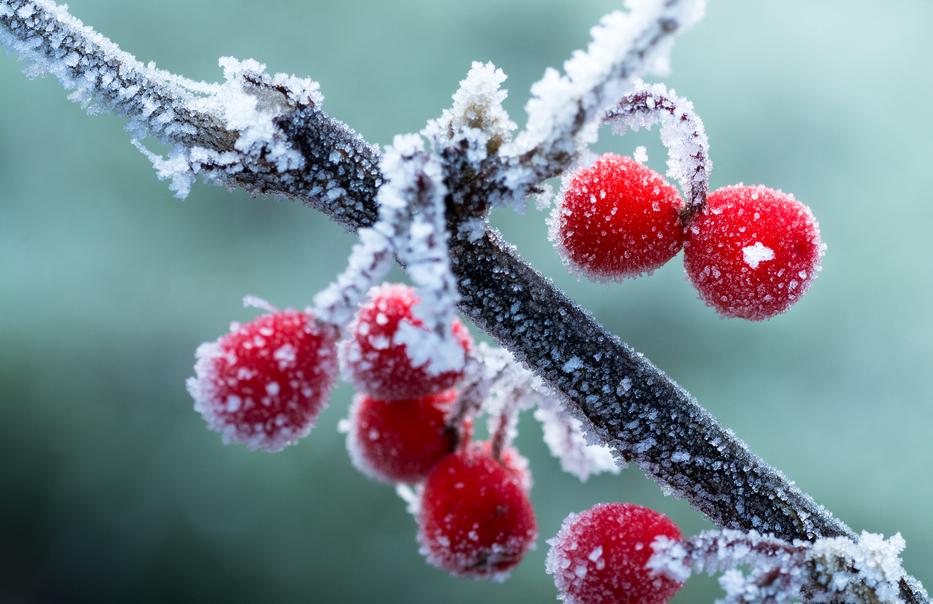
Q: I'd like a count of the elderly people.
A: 0